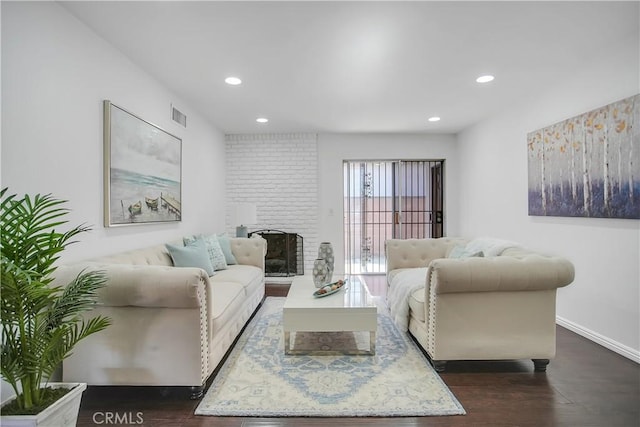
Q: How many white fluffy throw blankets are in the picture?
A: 1